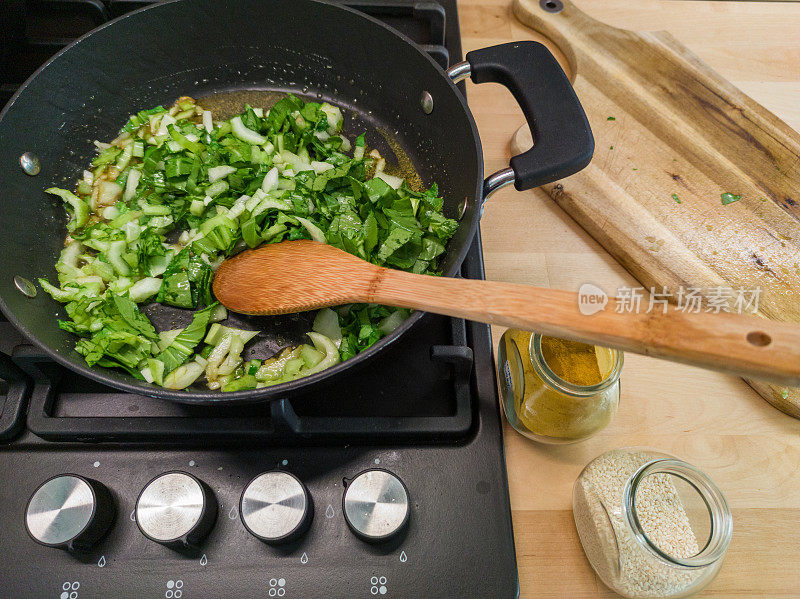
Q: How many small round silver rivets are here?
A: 4